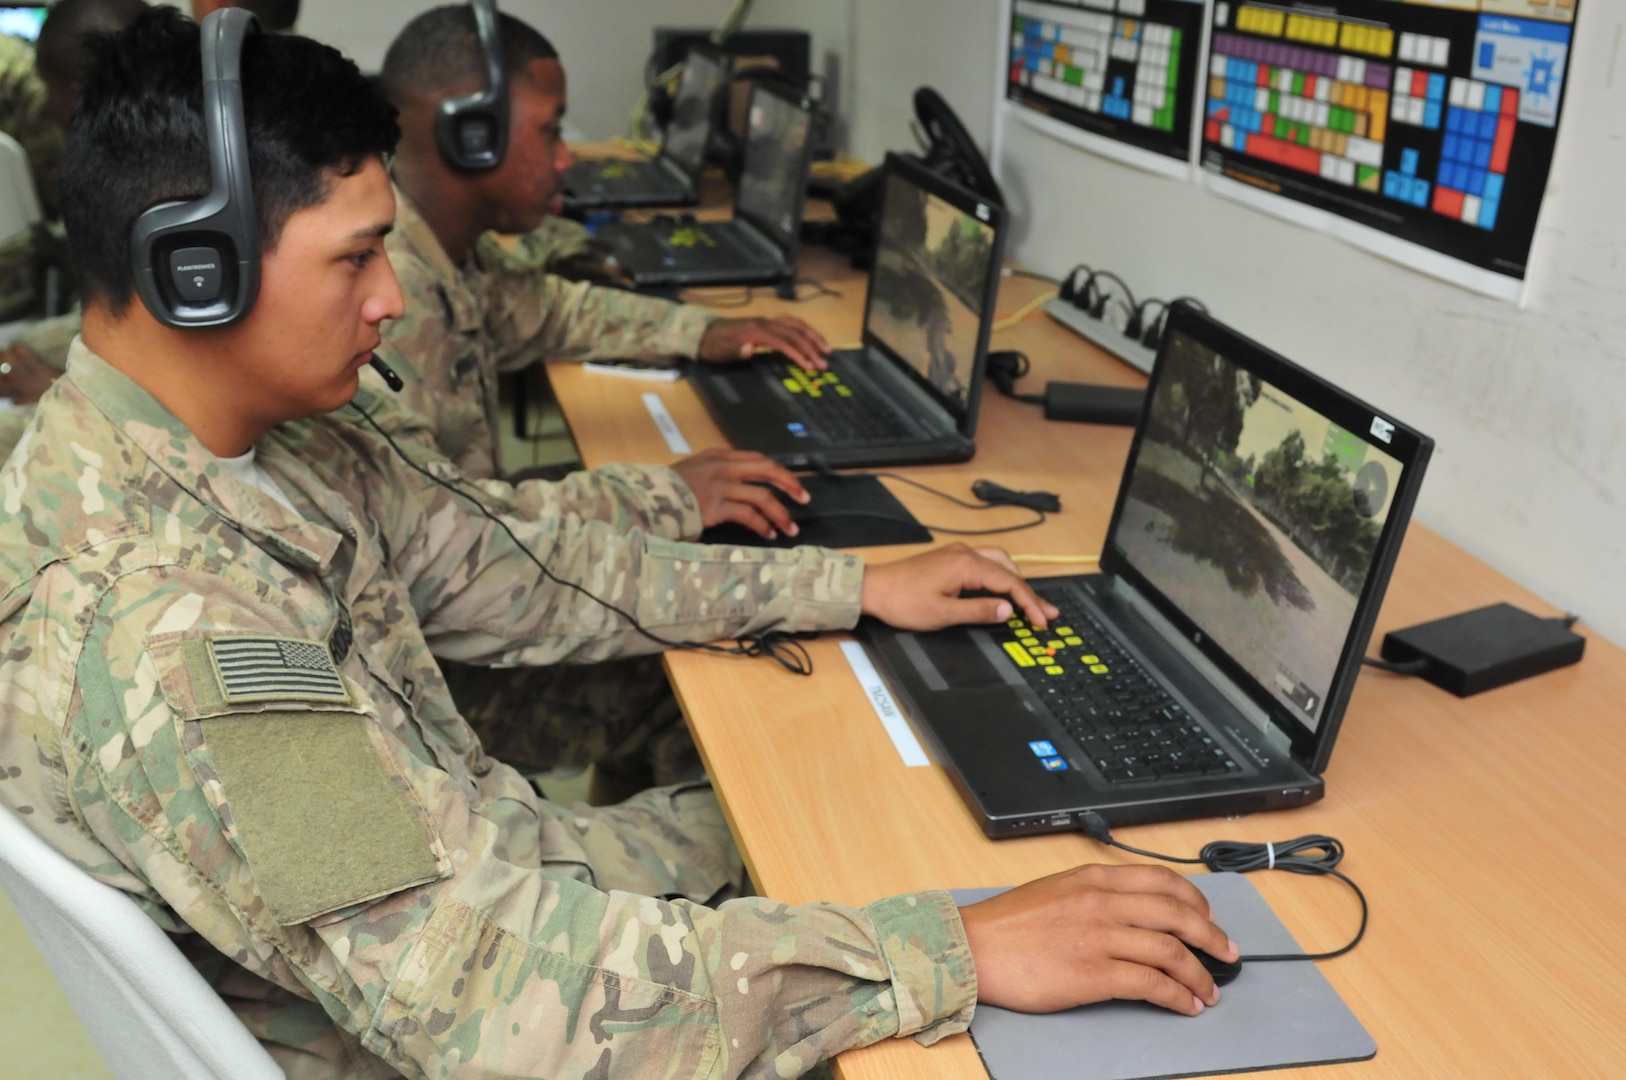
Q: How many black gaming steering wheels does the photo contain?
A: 1